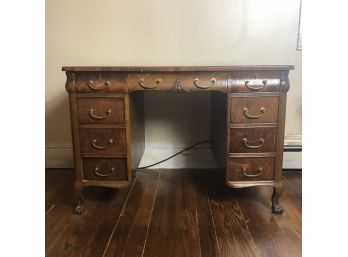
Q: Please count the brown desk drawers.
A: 9